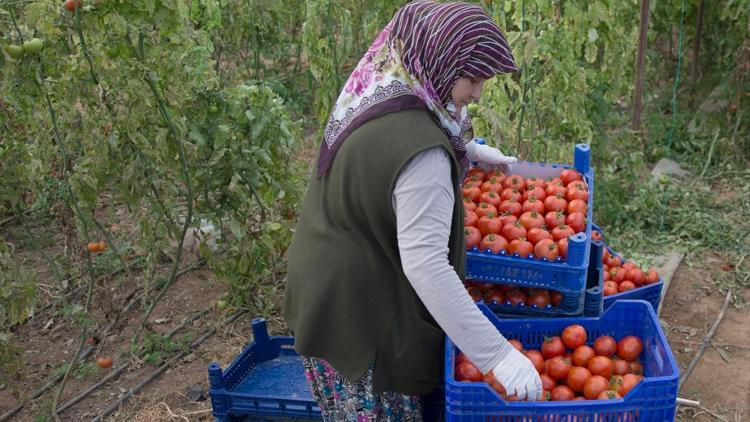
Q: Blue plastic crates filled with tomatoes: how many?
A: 4